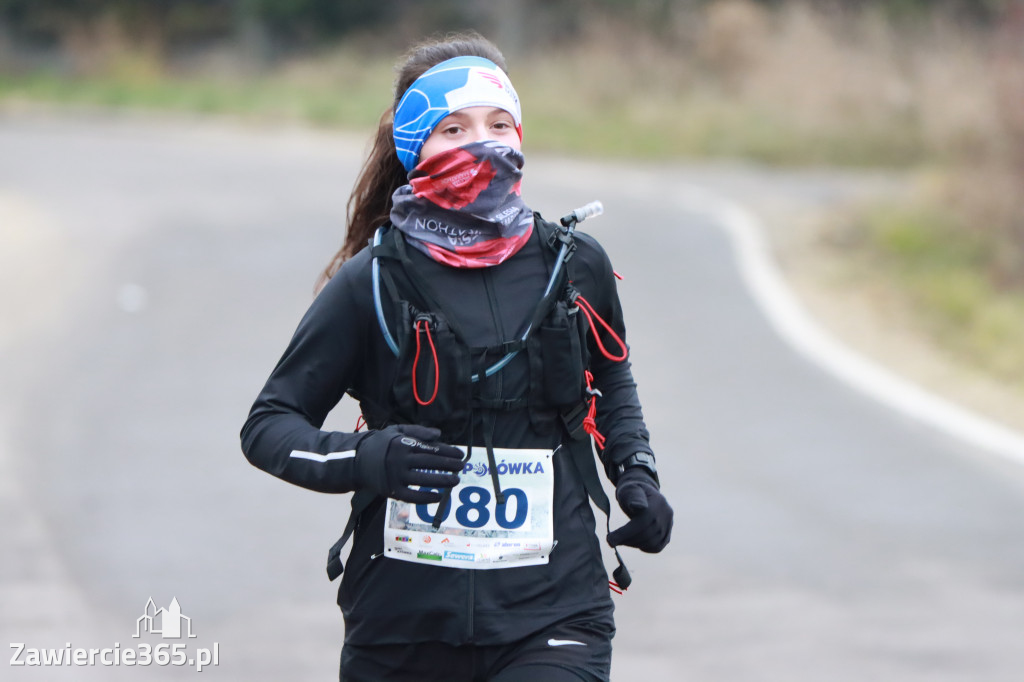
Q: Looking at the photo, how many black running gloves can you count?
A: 2